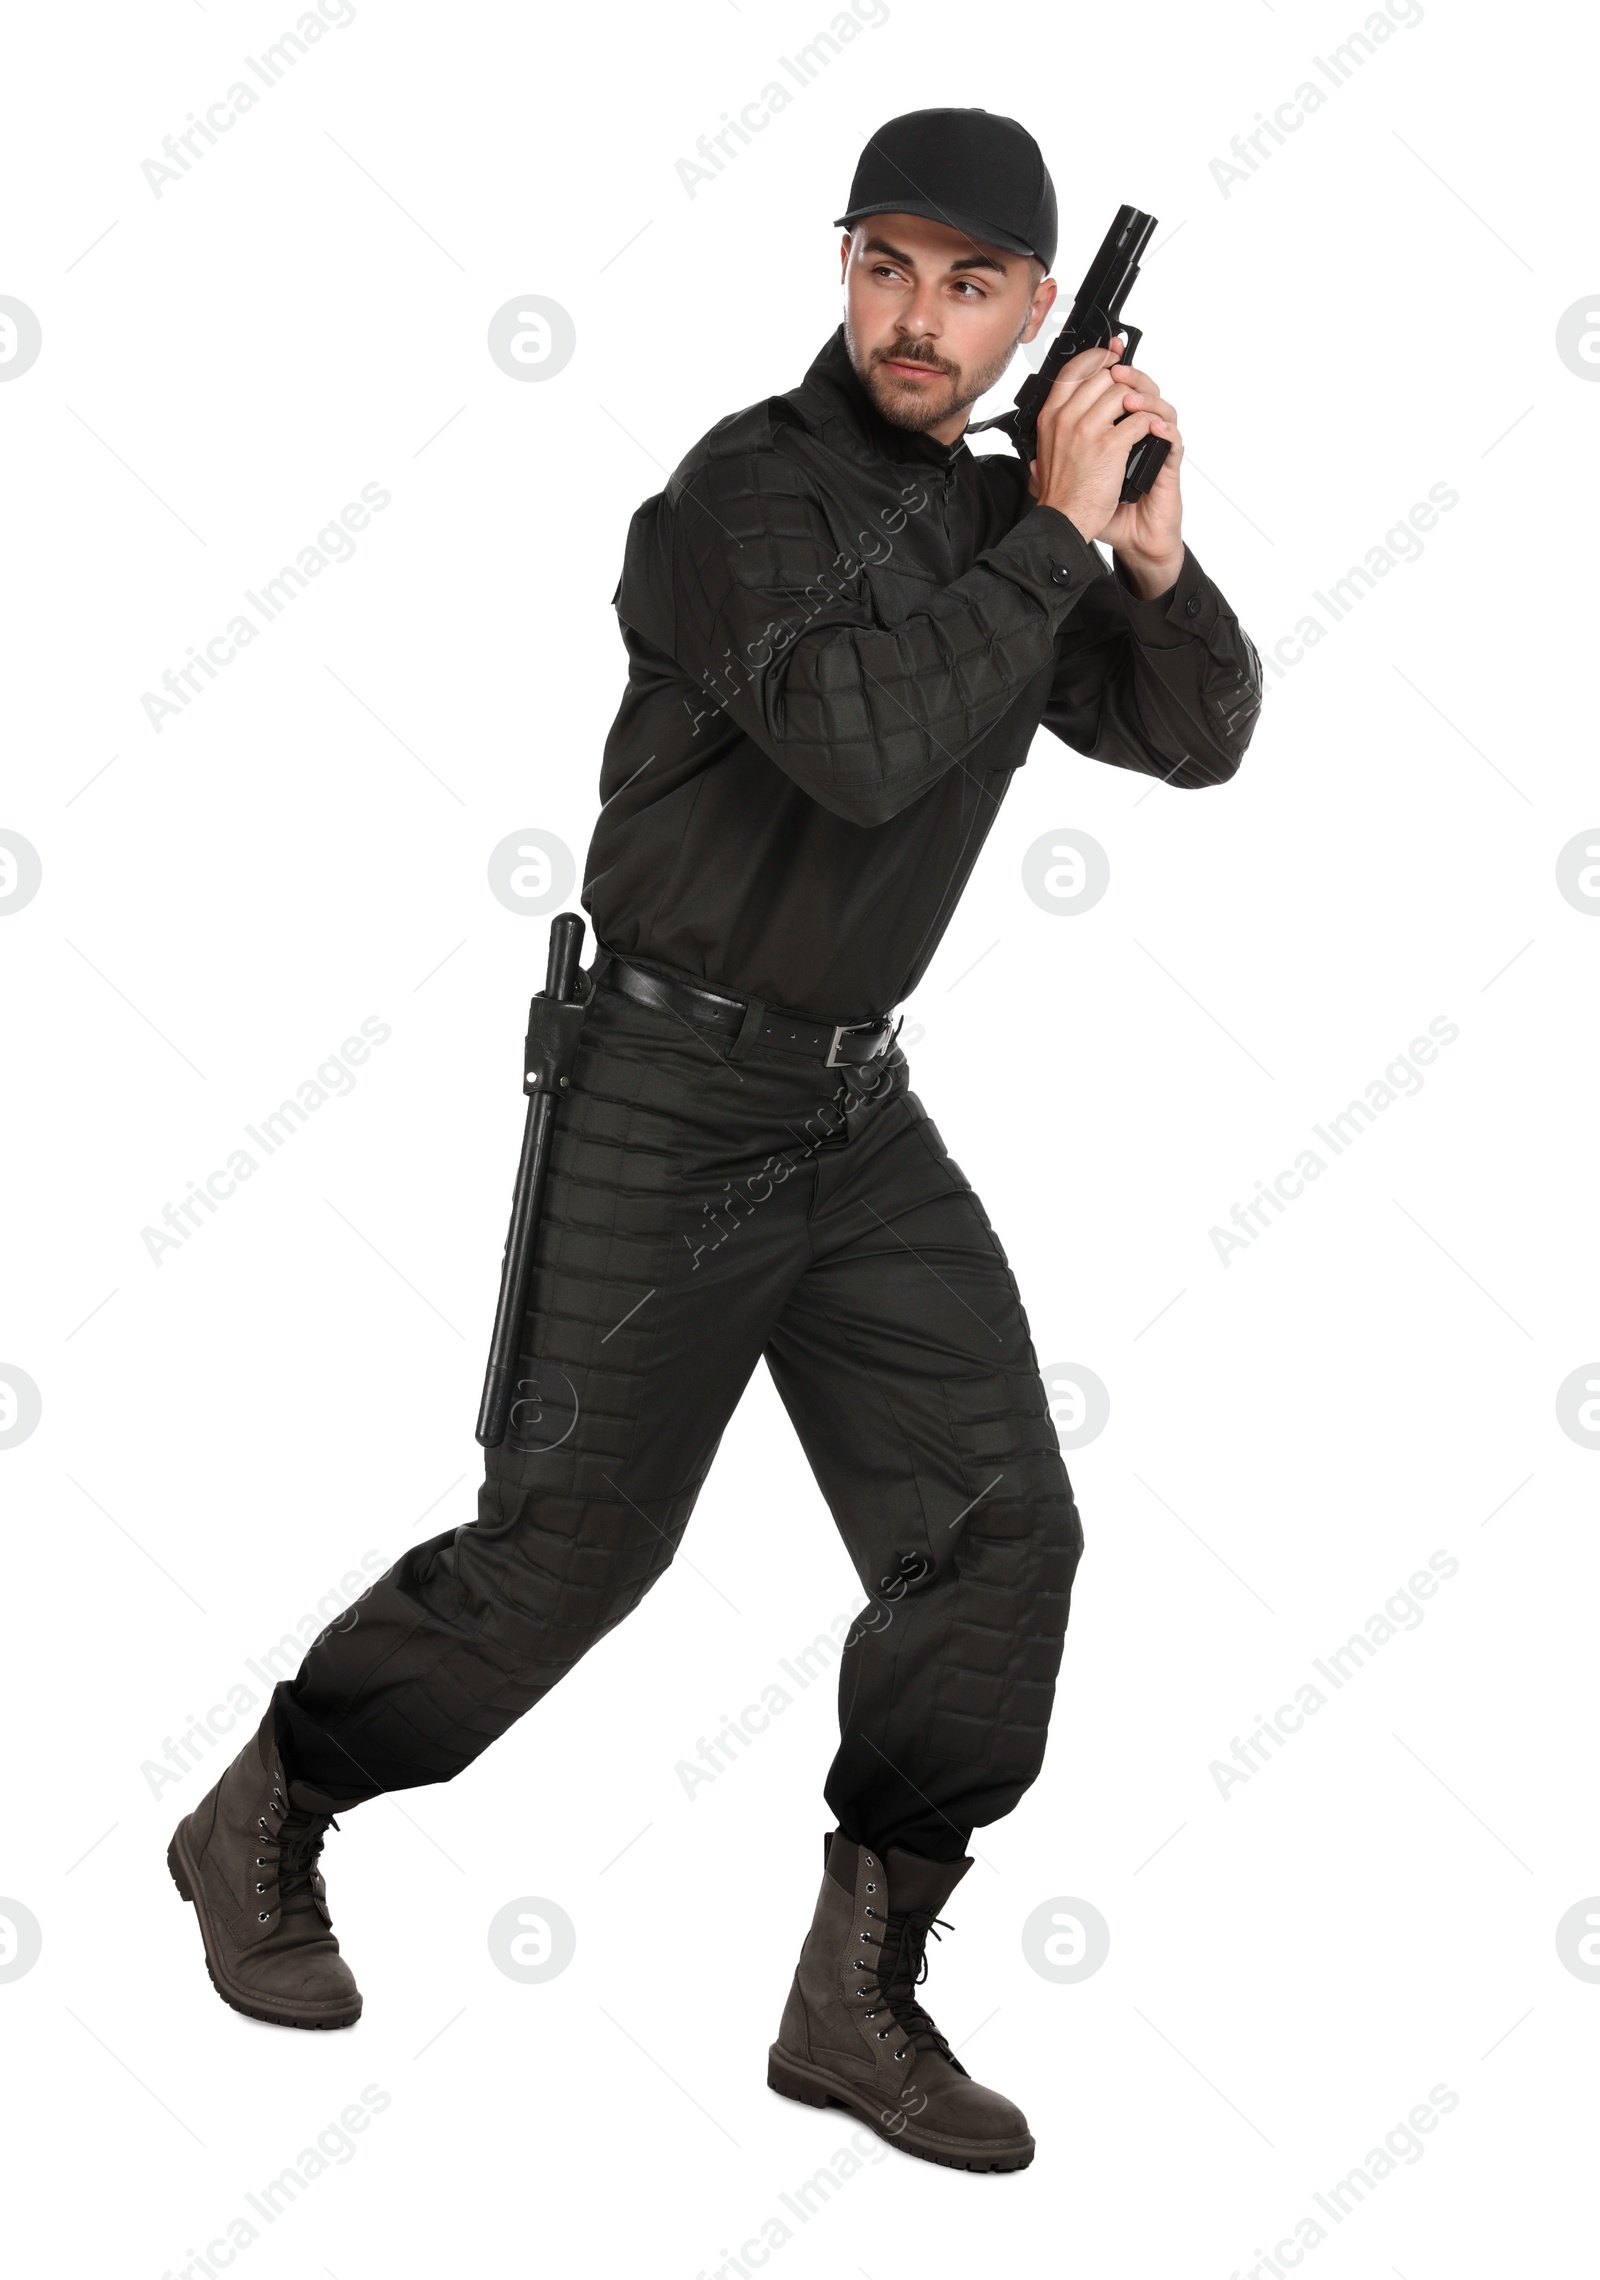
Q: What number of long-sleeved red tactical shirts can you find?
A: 0